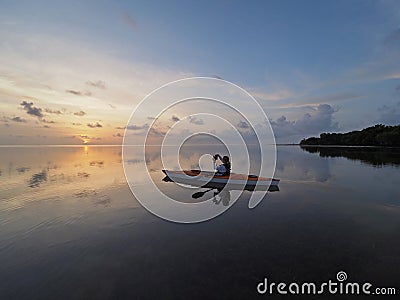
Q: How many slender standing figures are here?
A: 0